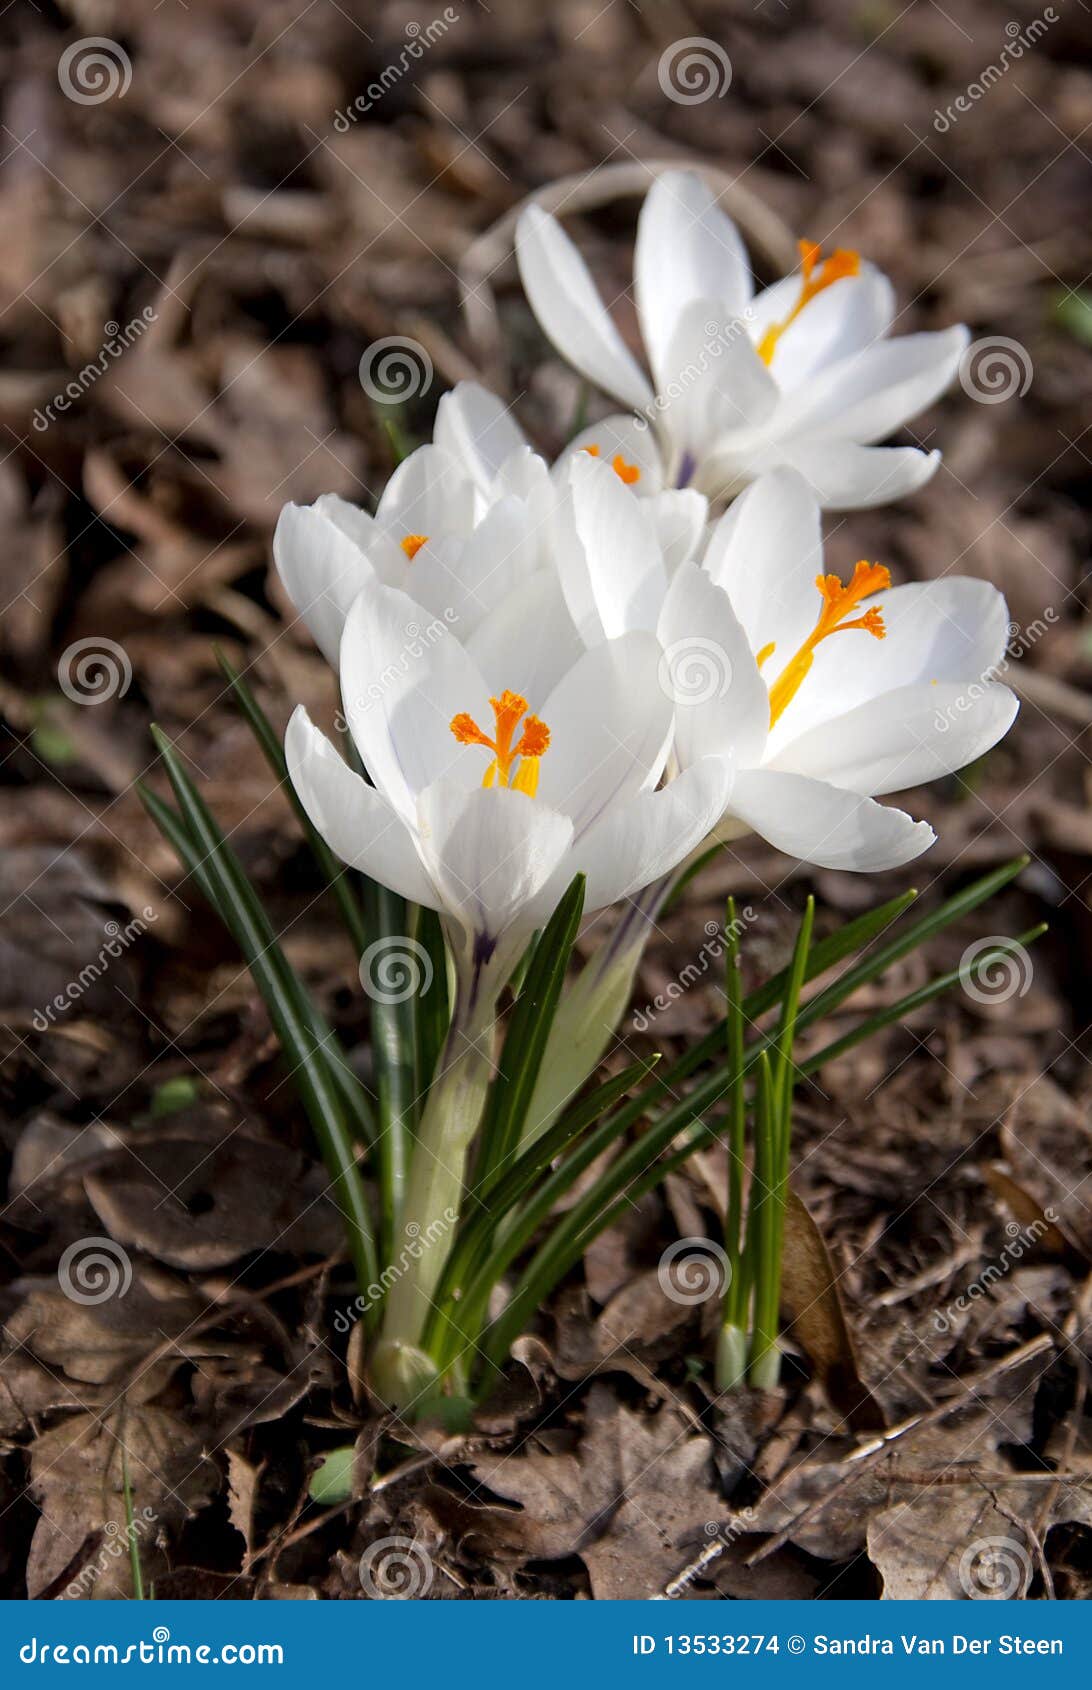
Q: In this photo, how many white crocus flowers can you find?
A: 5